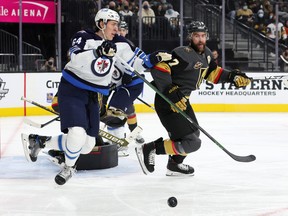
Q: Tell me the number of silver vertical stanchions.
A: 7